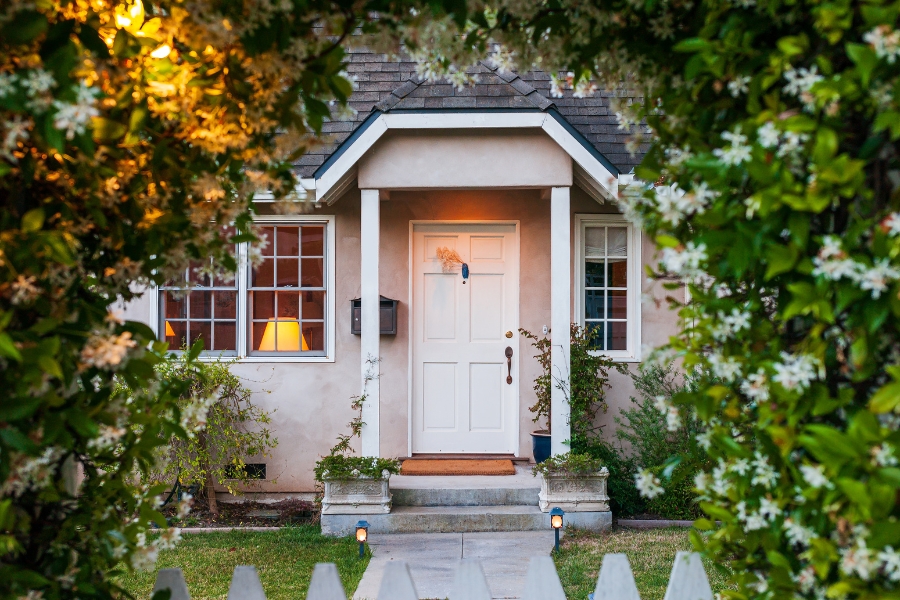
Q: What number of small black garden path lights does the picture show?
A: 2